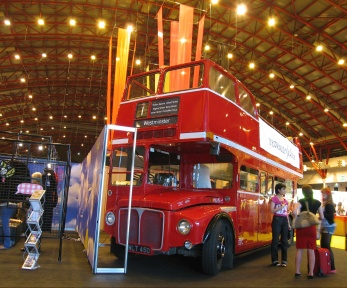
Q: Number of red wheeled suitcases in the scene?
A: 1